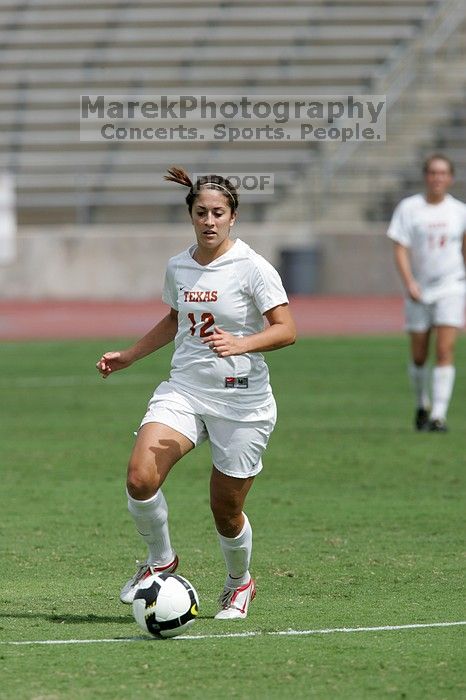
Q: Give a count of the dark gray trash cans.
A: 1